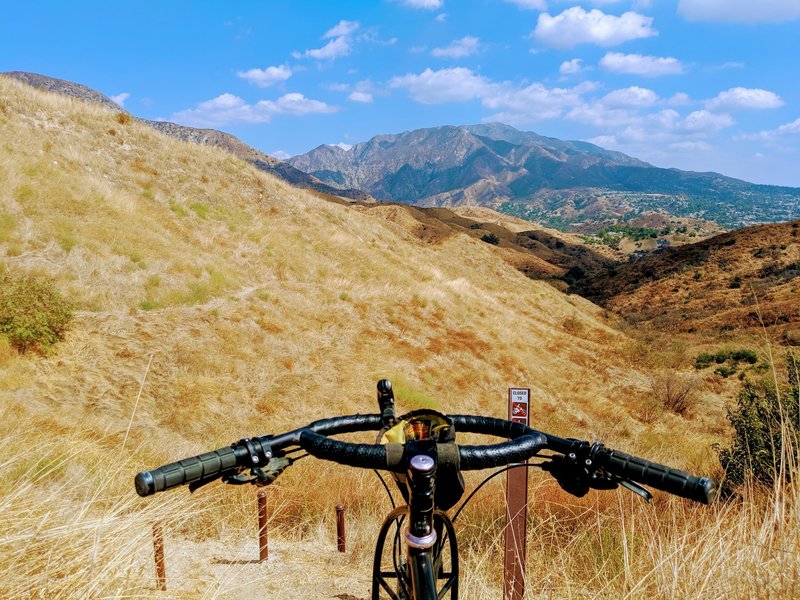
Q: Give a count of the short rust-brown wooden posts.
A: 3